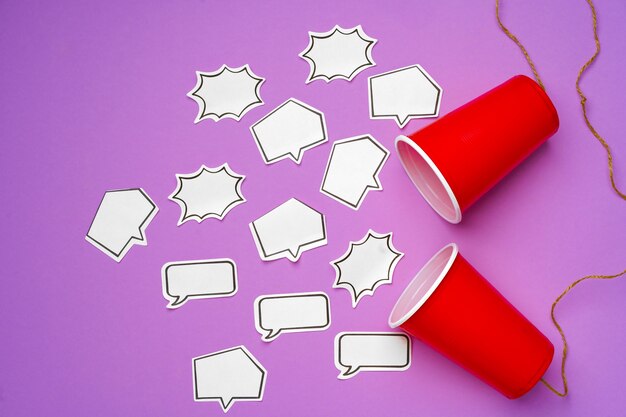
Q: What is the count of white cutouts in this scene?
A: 13